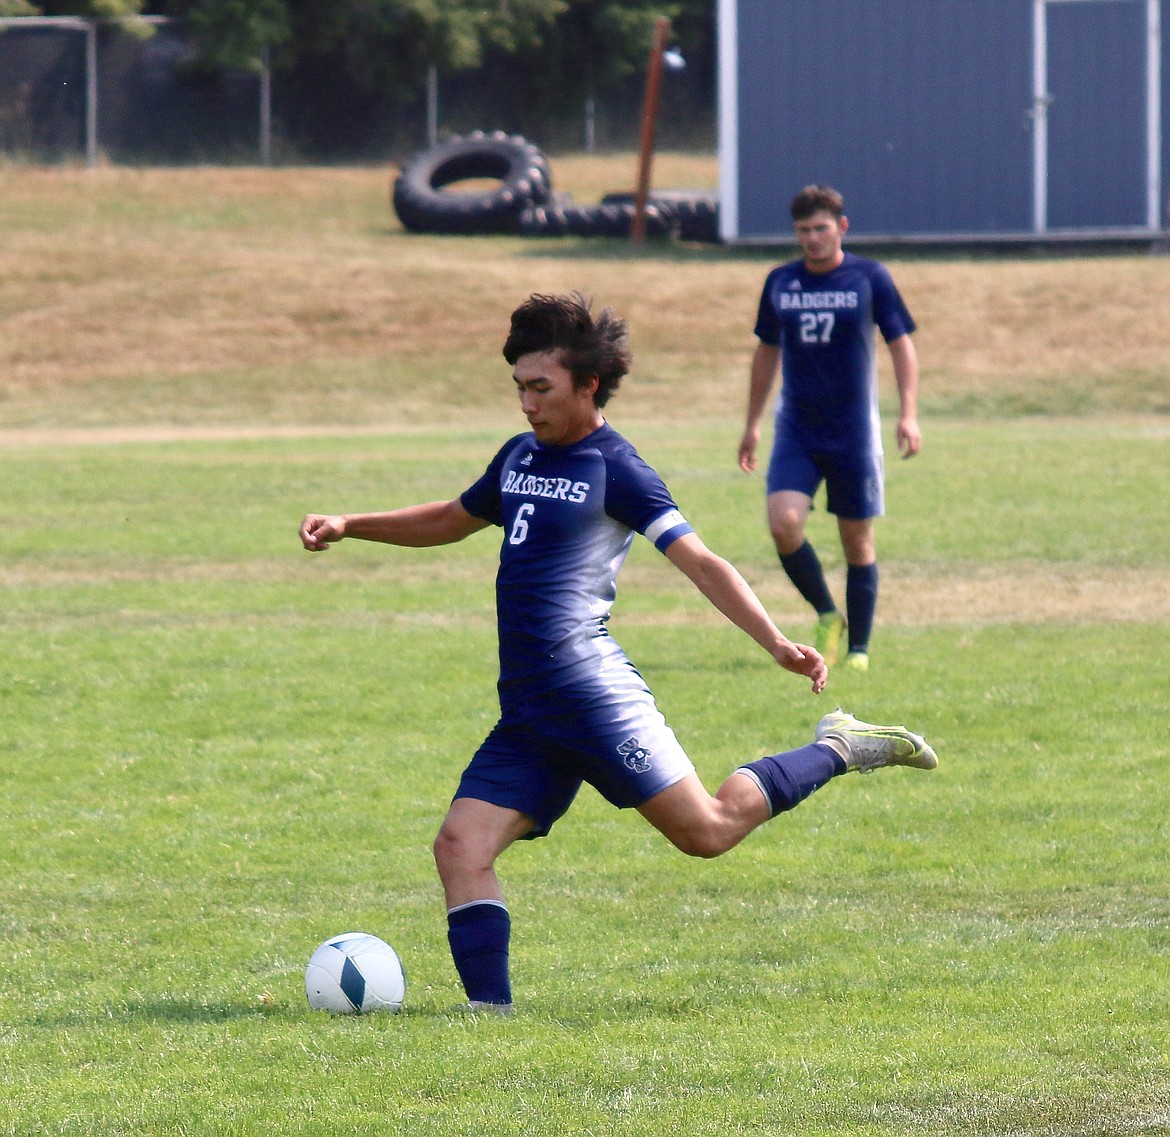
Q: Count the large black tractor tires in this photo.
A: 3